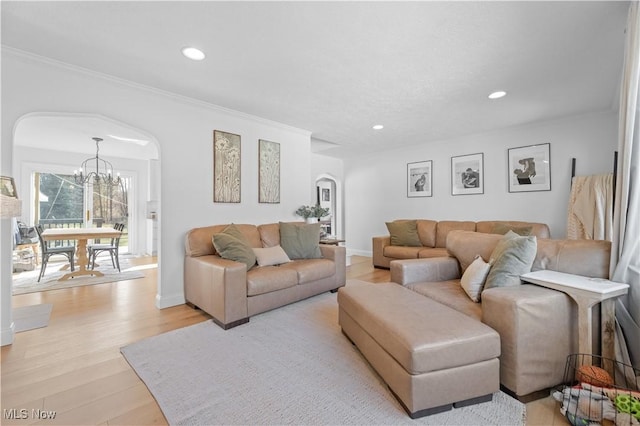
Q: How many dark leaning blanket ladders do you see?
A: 1